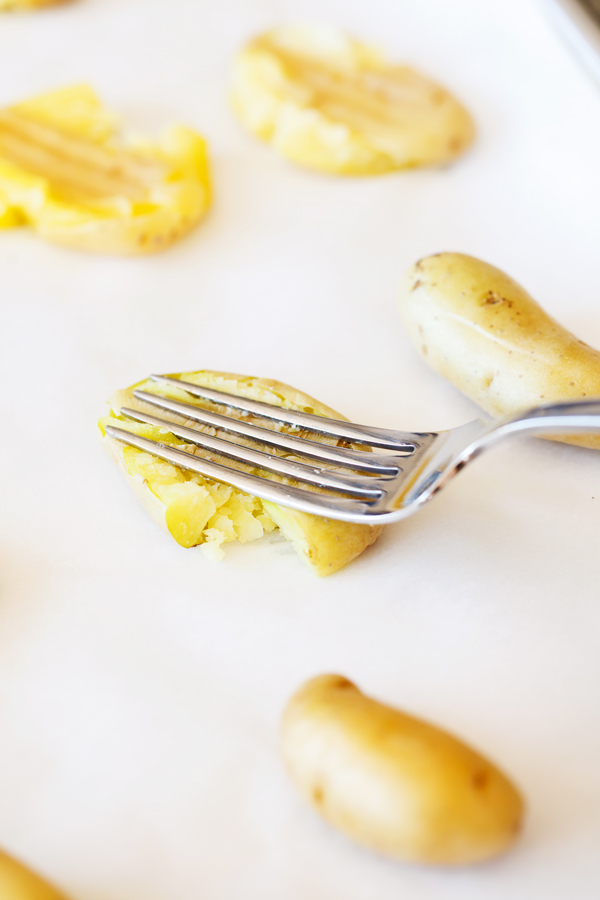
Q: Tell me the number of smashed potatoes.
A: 3